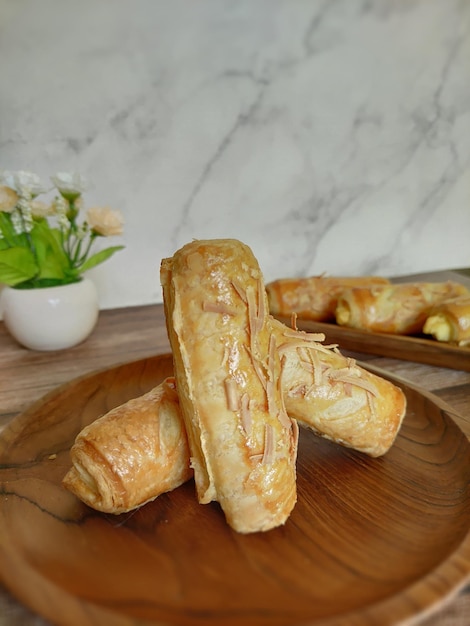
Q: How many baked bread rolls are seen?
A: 6